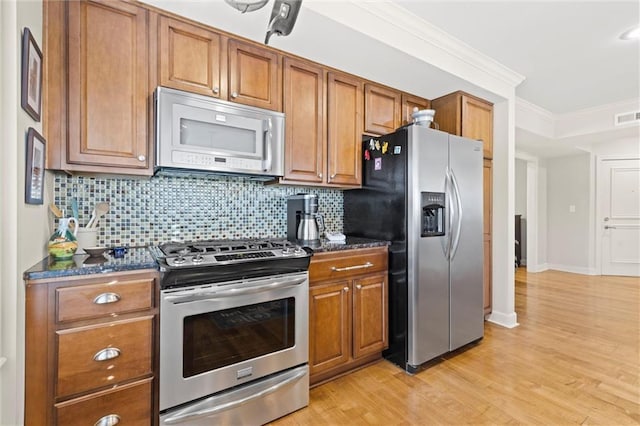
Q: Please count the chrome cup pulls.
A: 3